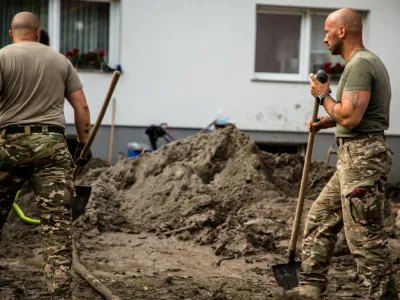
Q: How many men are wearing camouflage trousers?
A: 2